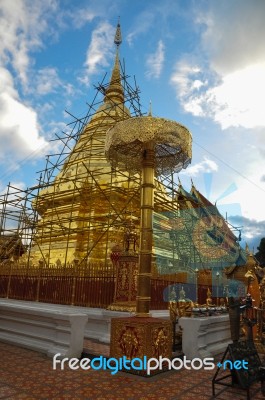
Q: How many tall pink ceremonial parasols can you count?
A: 0